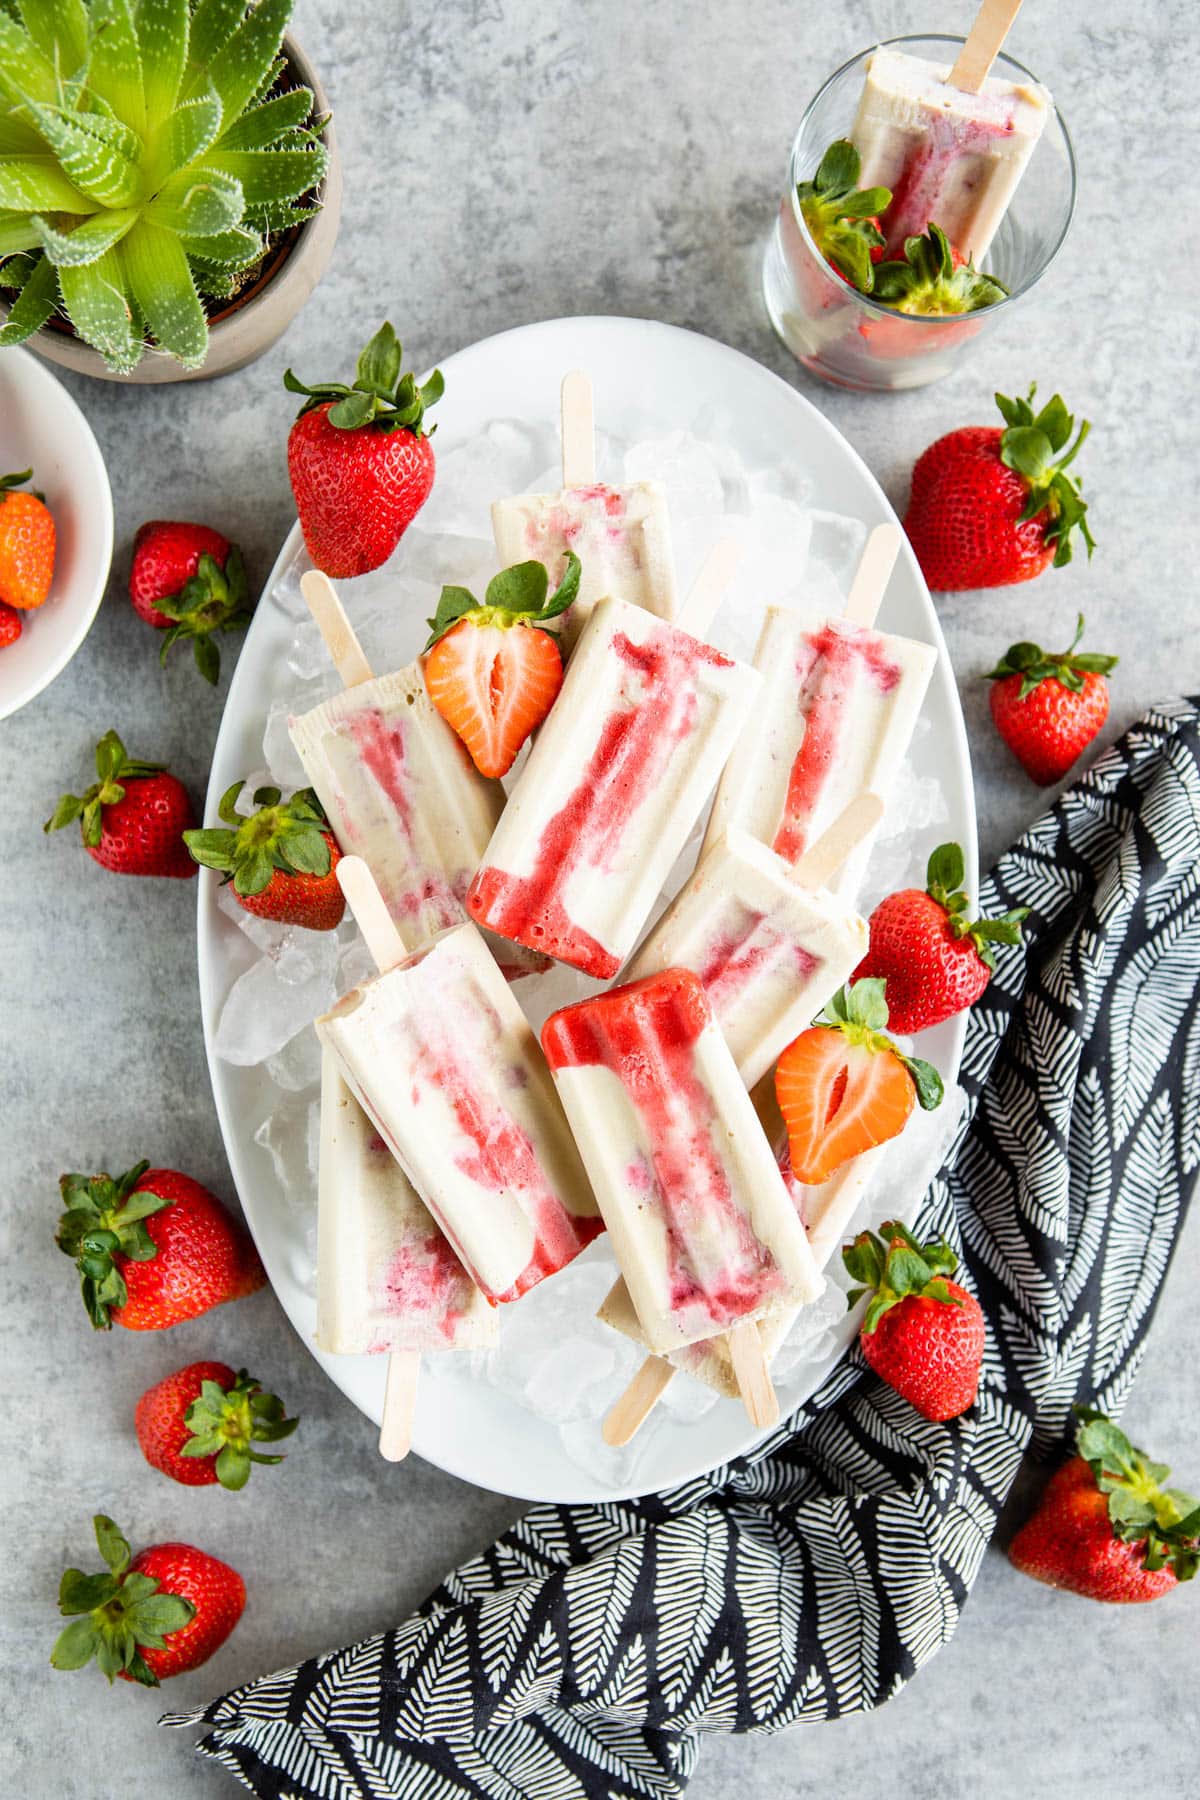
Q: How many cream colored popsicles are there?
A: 10